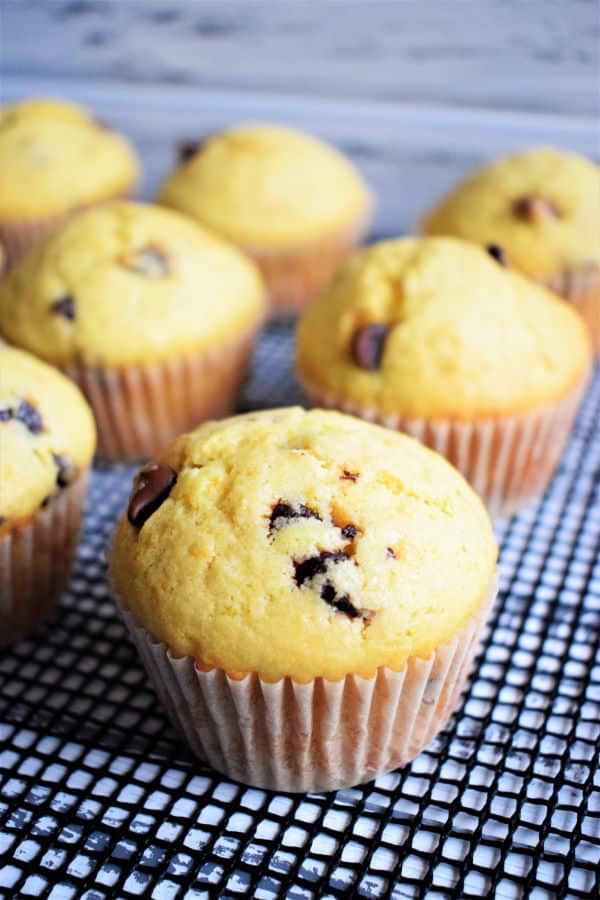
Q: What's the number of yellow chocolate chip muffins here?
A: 7